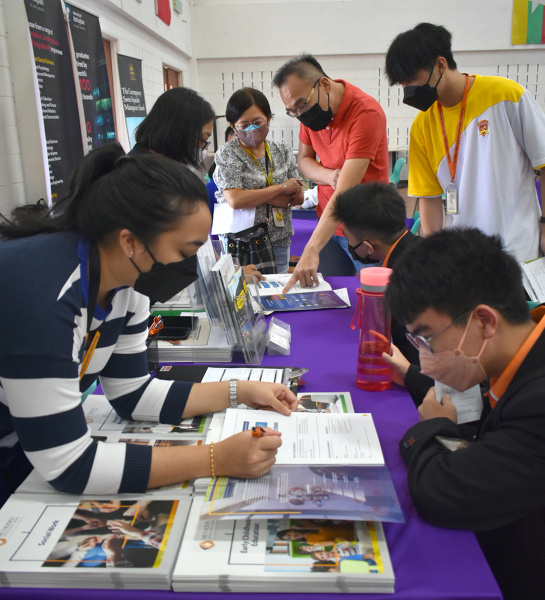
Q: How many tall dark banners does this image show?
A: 3